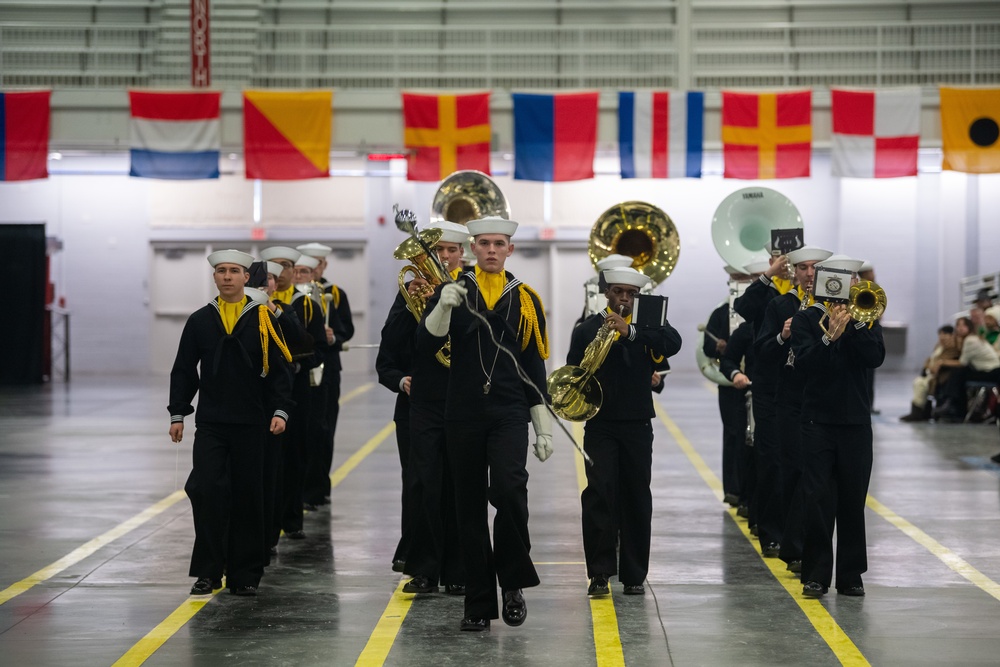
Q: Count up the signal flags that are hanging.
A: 9